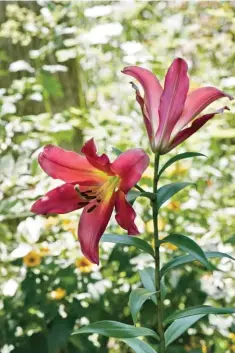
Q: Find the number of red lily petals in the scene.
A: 11